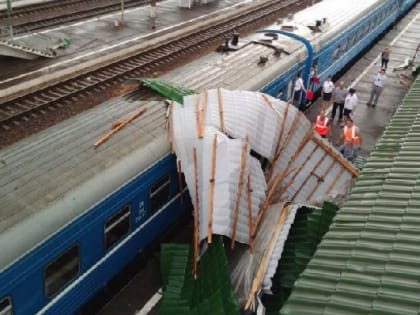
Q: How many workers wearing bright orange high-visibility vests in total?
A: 2